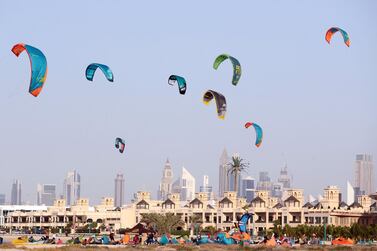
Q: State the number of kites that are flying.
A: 8